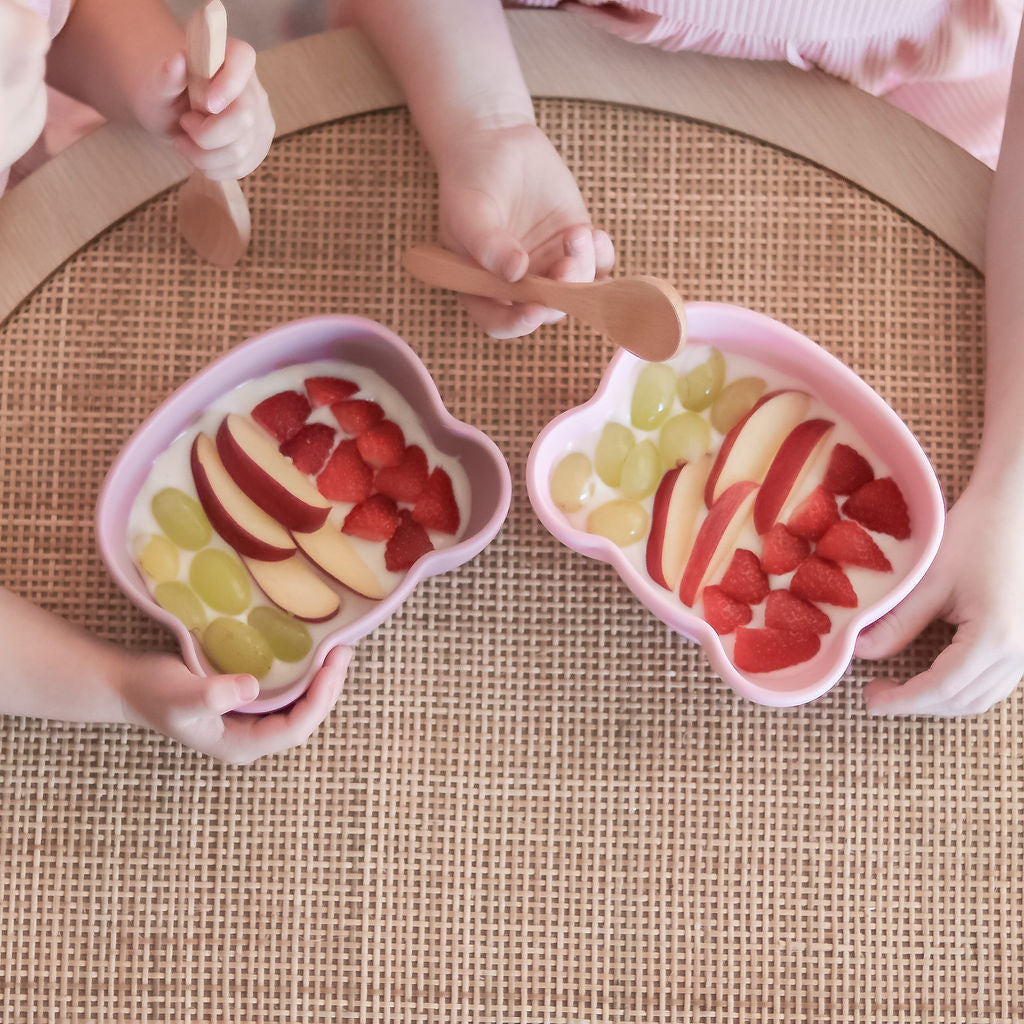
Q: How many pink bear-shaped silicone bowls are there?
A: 2